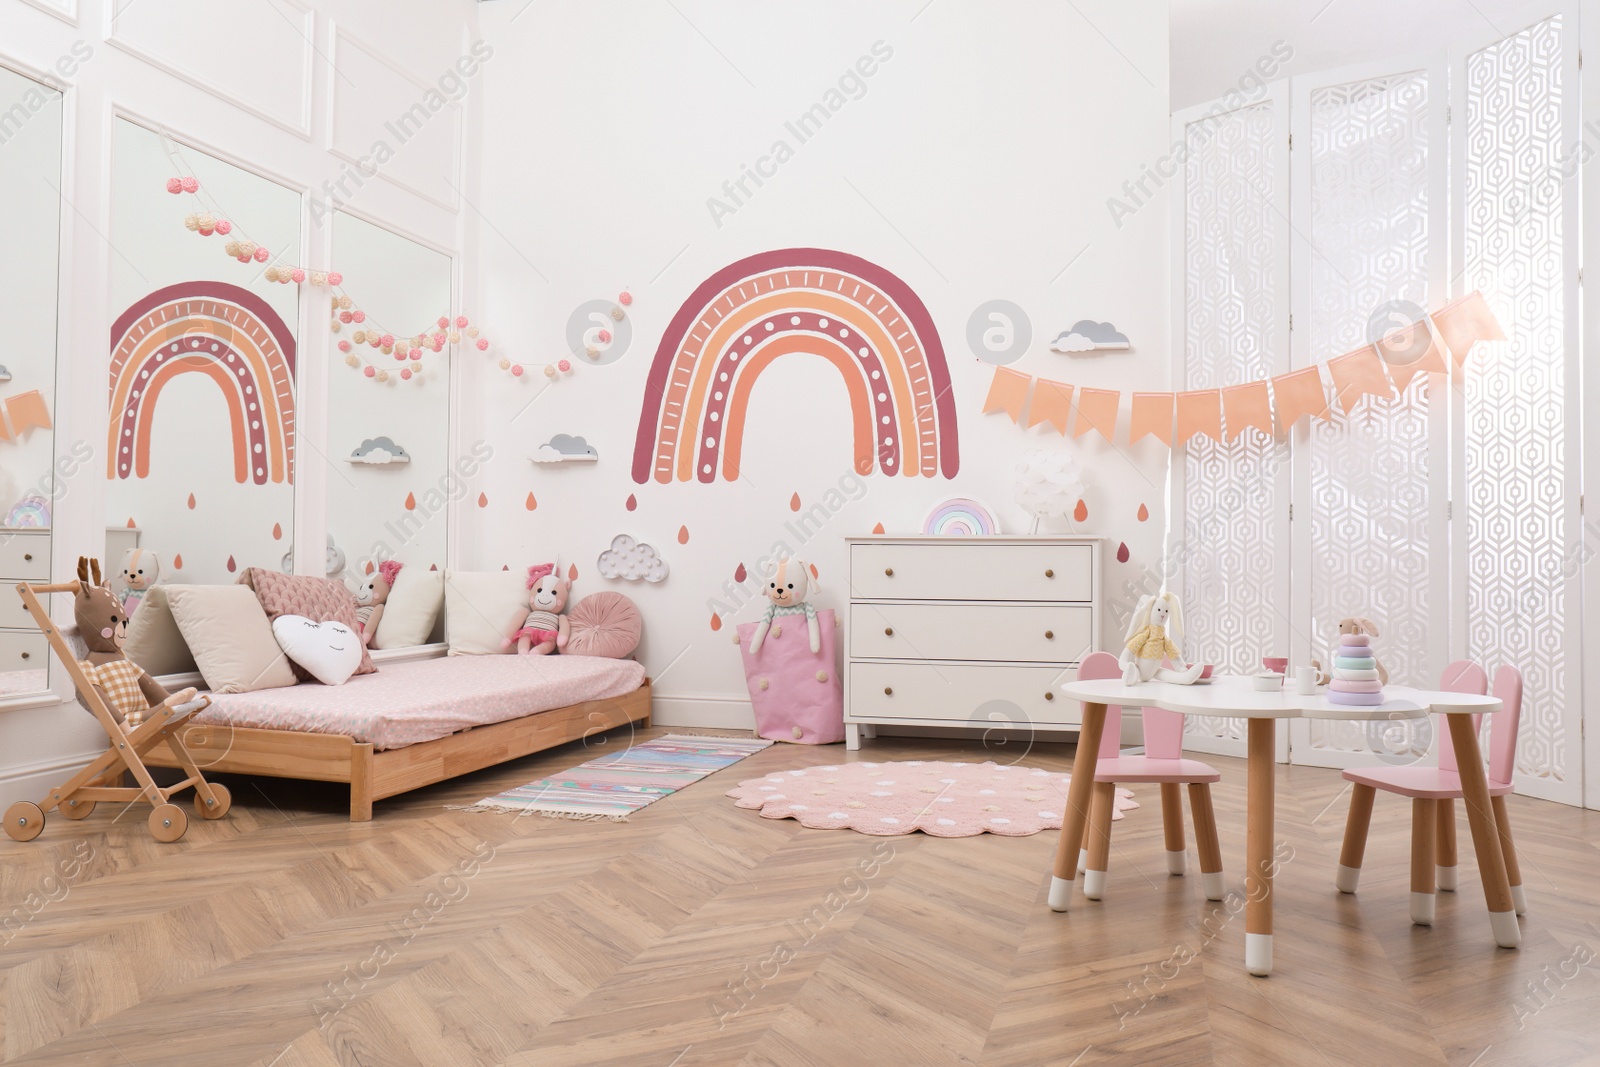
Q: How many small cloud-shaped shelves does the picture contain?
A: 2